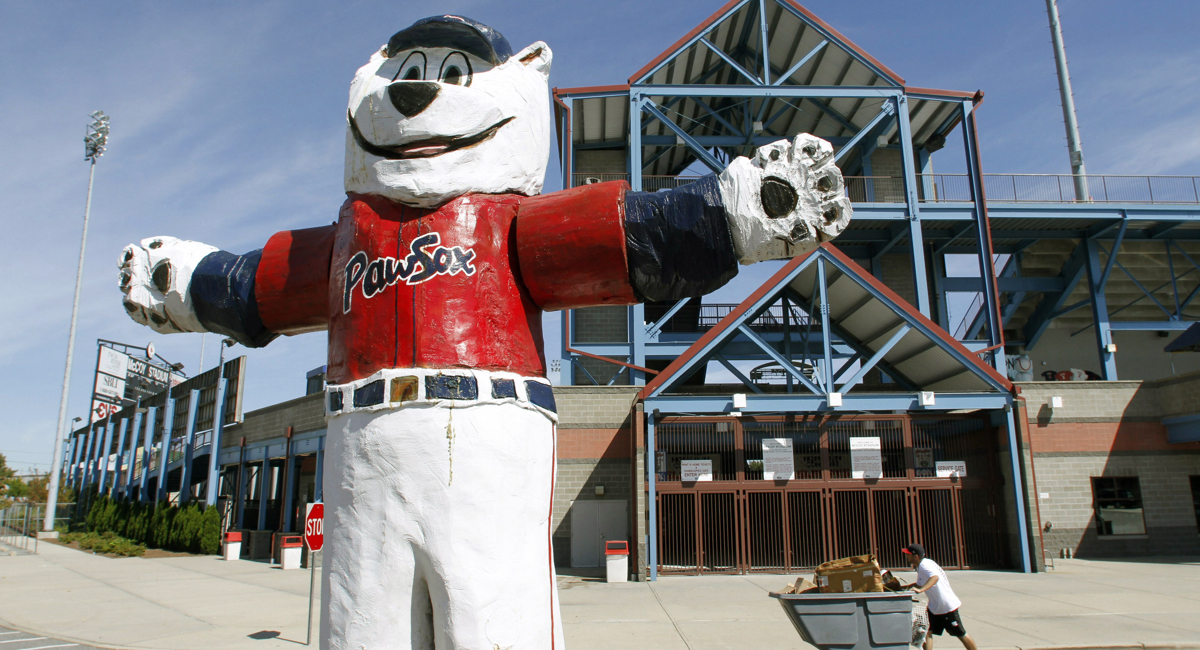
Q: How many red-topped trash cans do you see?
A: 3